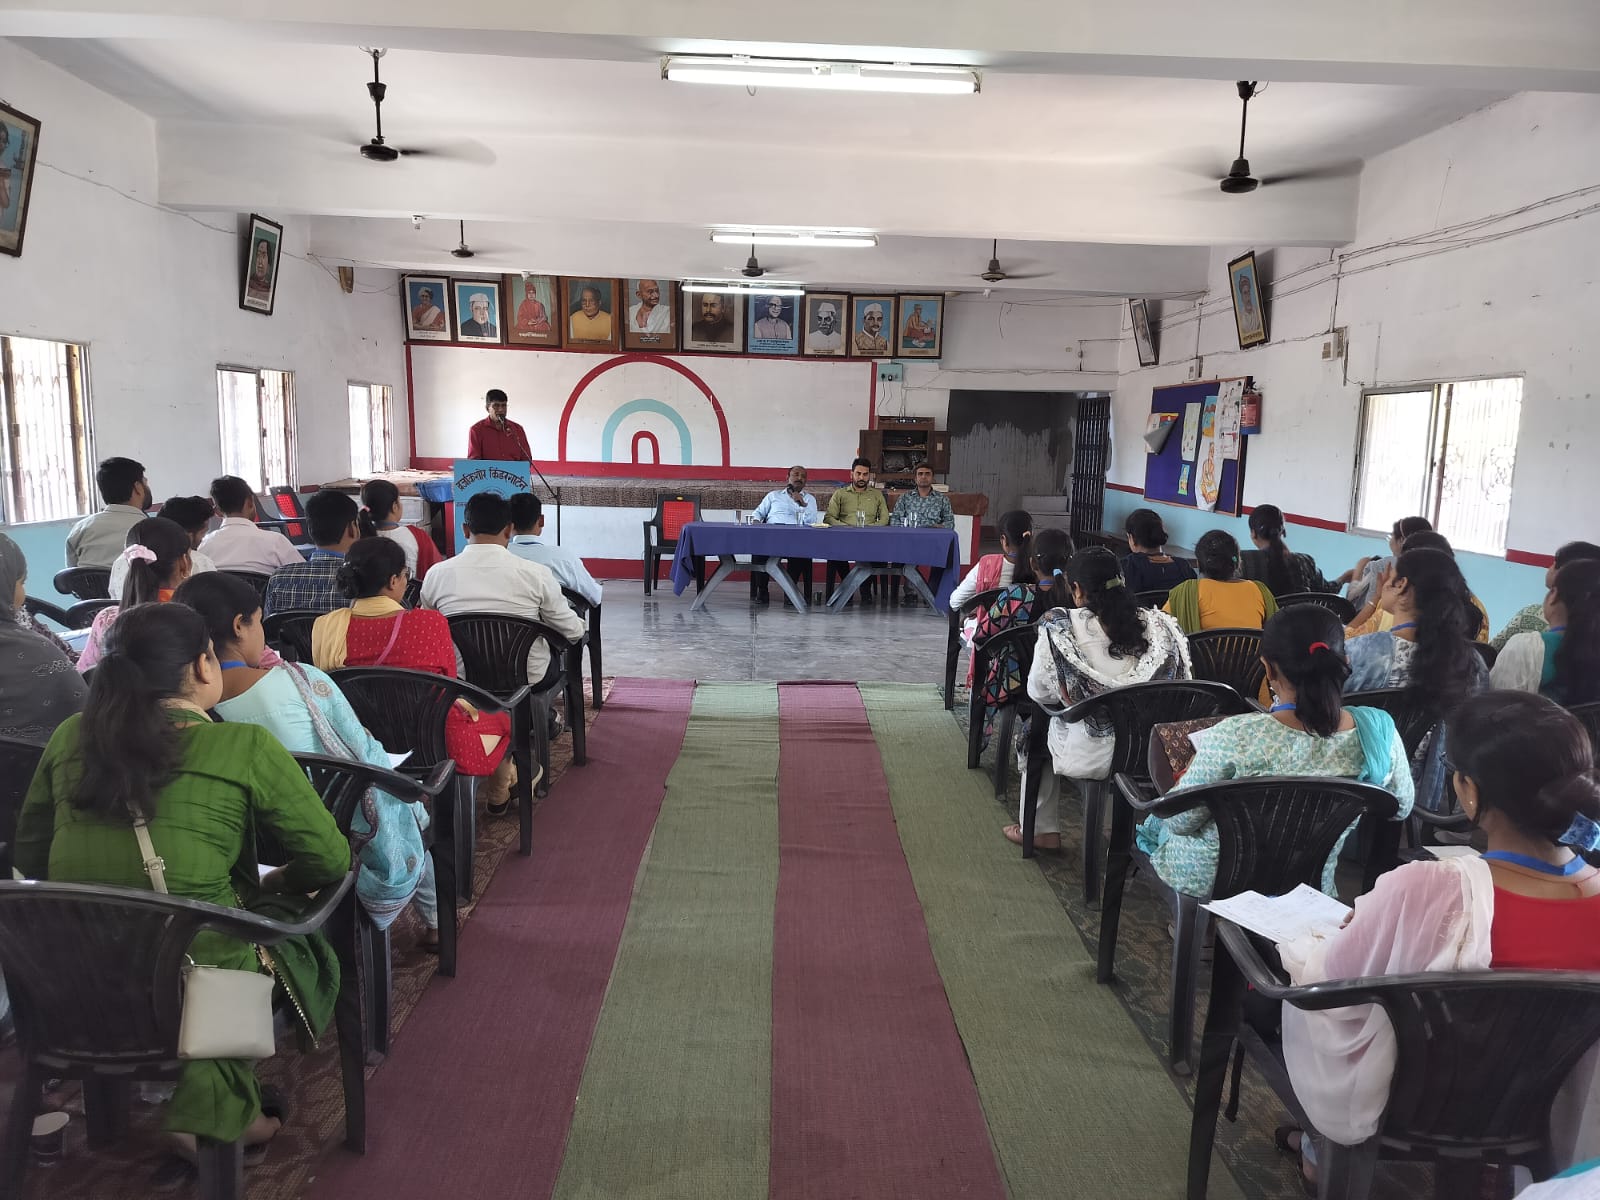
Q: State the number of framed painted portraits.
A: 14